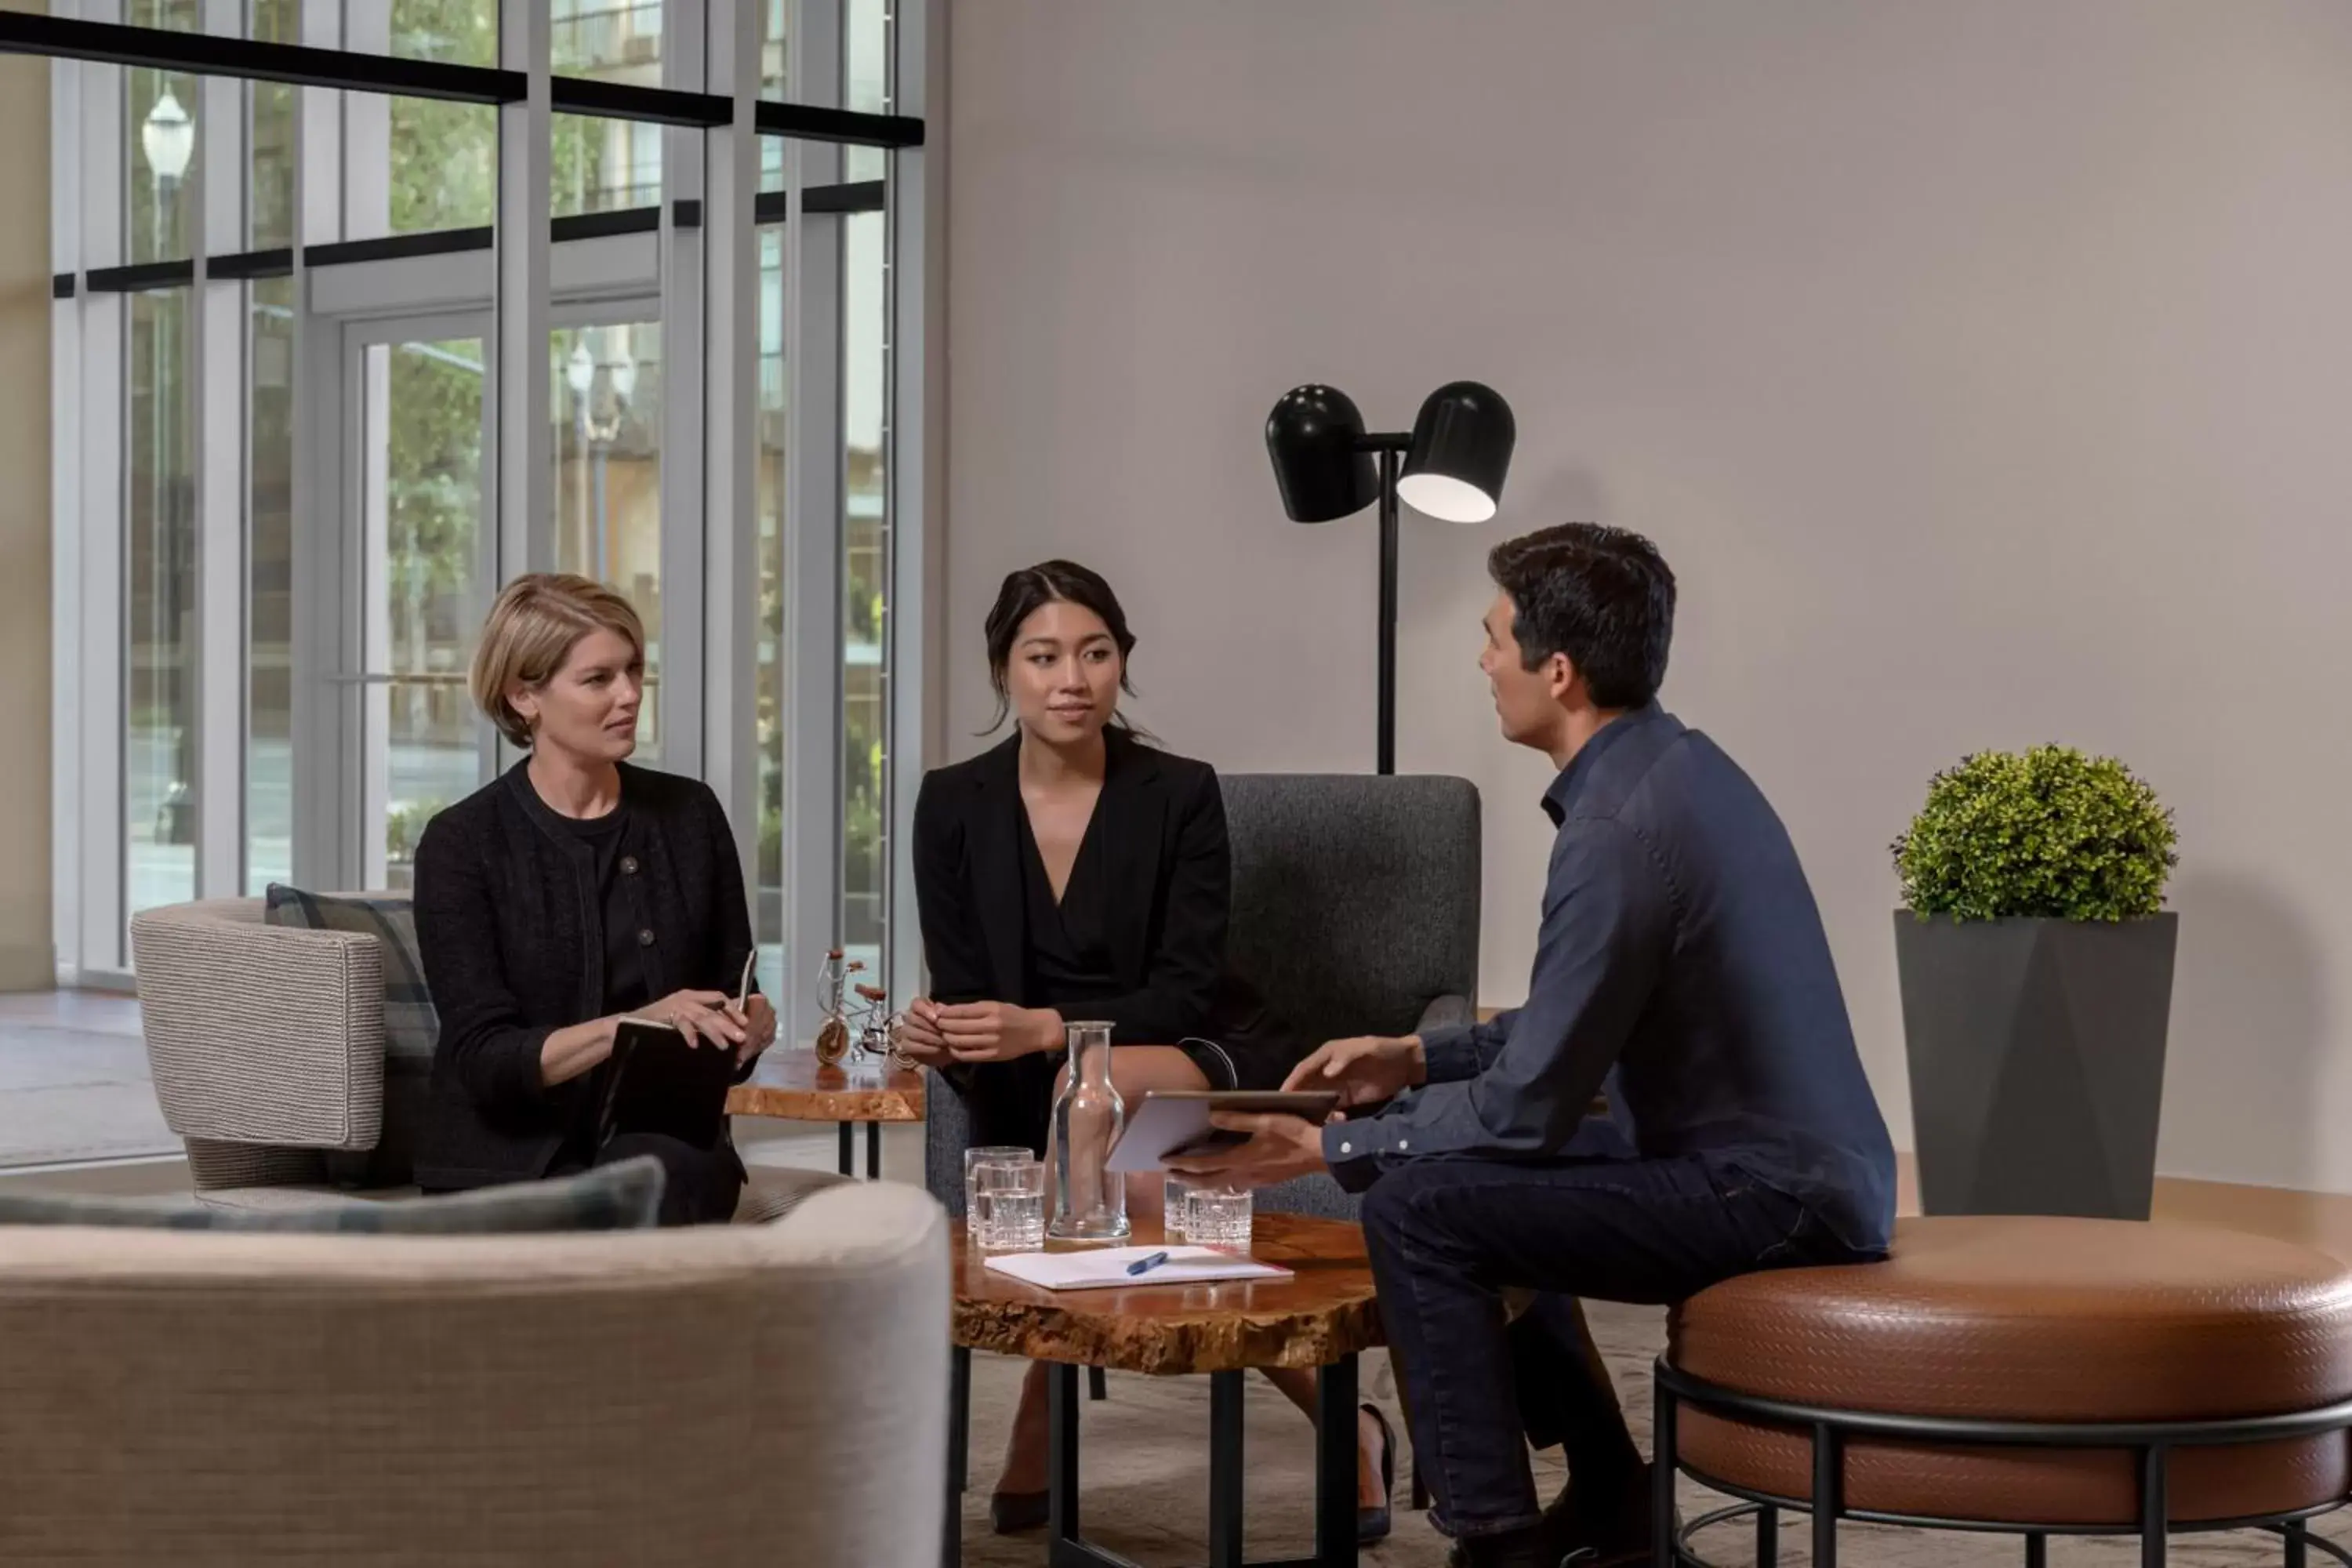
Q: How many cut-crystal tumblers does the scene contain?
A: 4